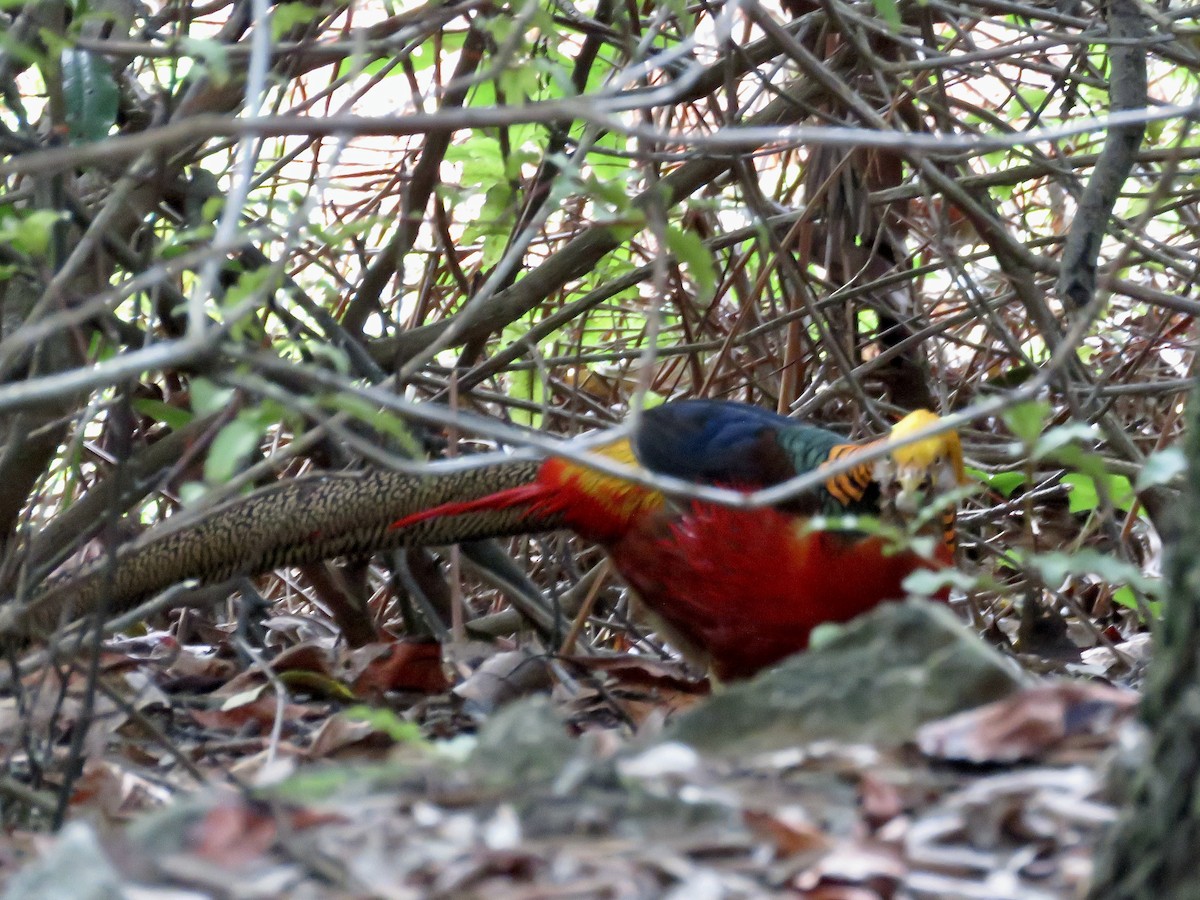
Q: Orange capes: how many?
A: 1